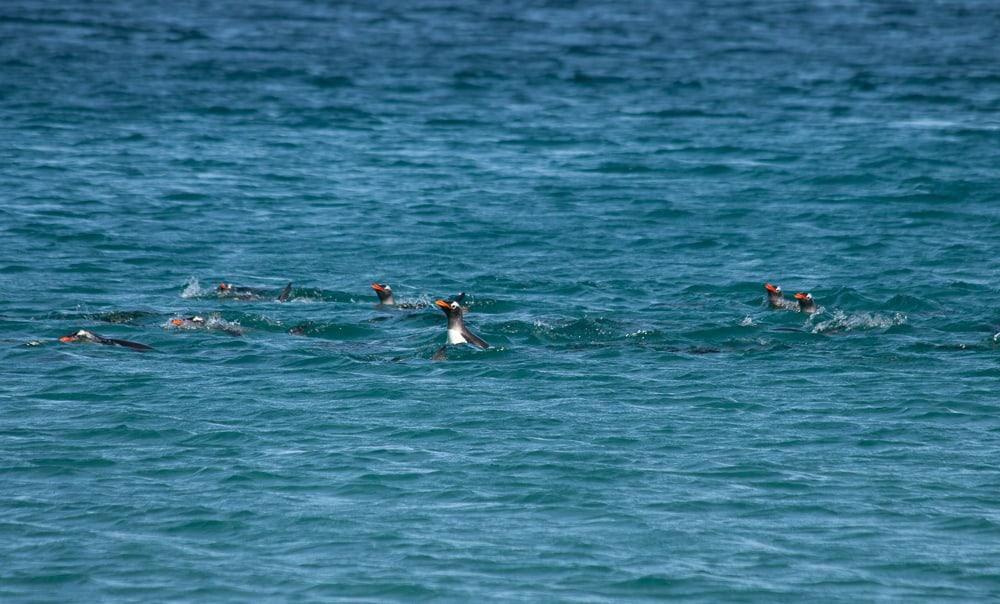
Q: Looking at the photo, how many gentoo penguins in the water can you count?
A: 7